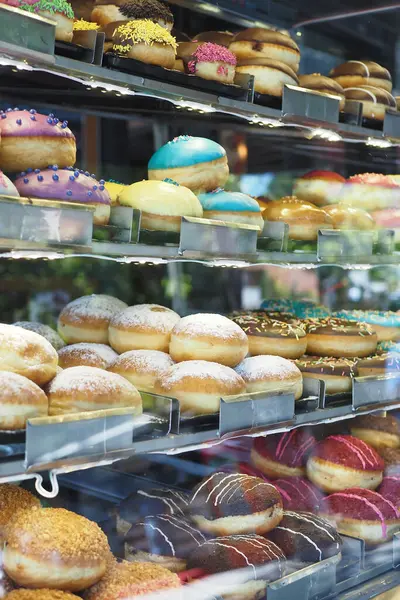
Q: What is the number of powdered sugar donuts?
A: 11